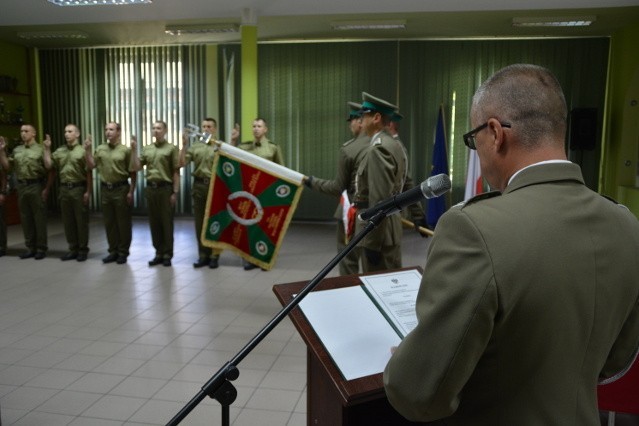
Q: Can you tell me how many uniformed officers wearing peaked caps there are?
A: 3